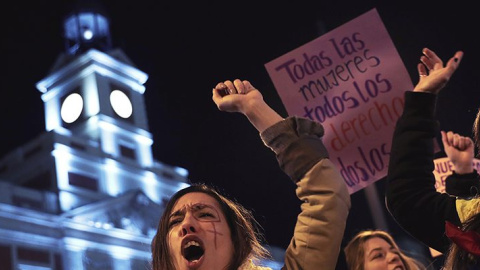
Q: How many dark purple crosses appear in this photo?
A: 1